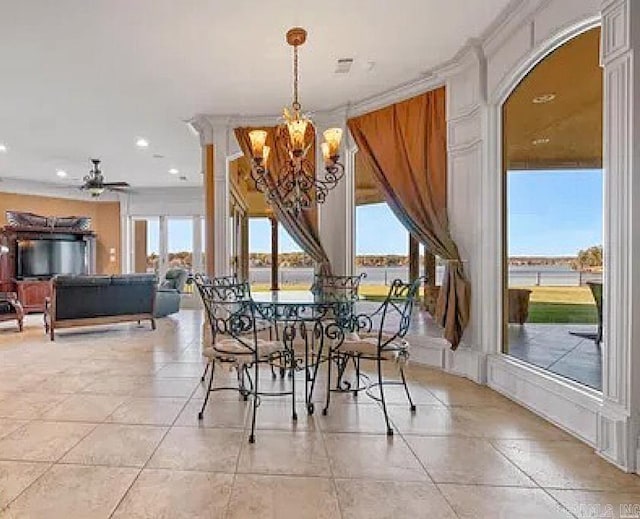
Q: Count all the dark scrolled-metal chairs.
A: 4